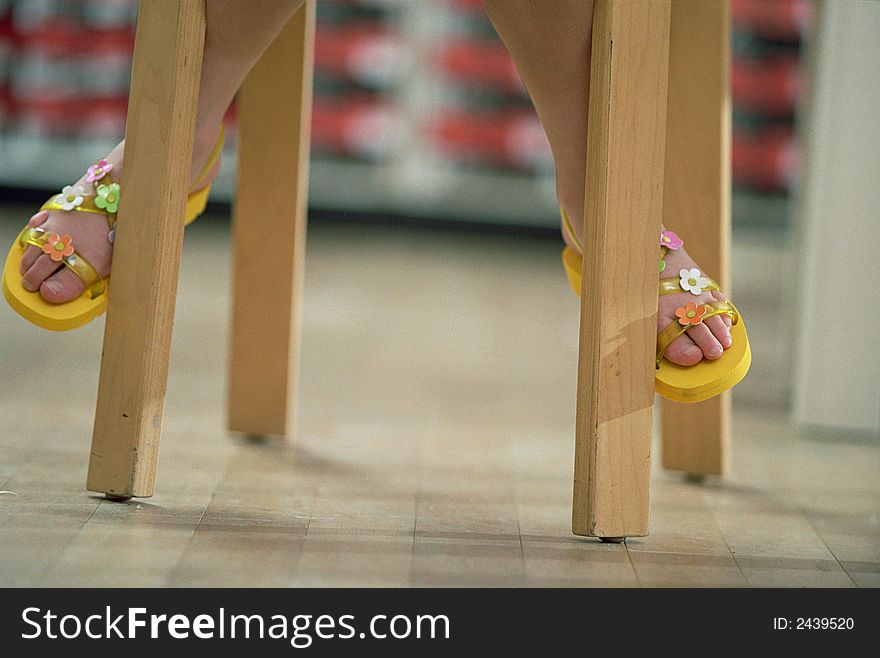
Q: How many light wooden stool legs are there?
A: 4